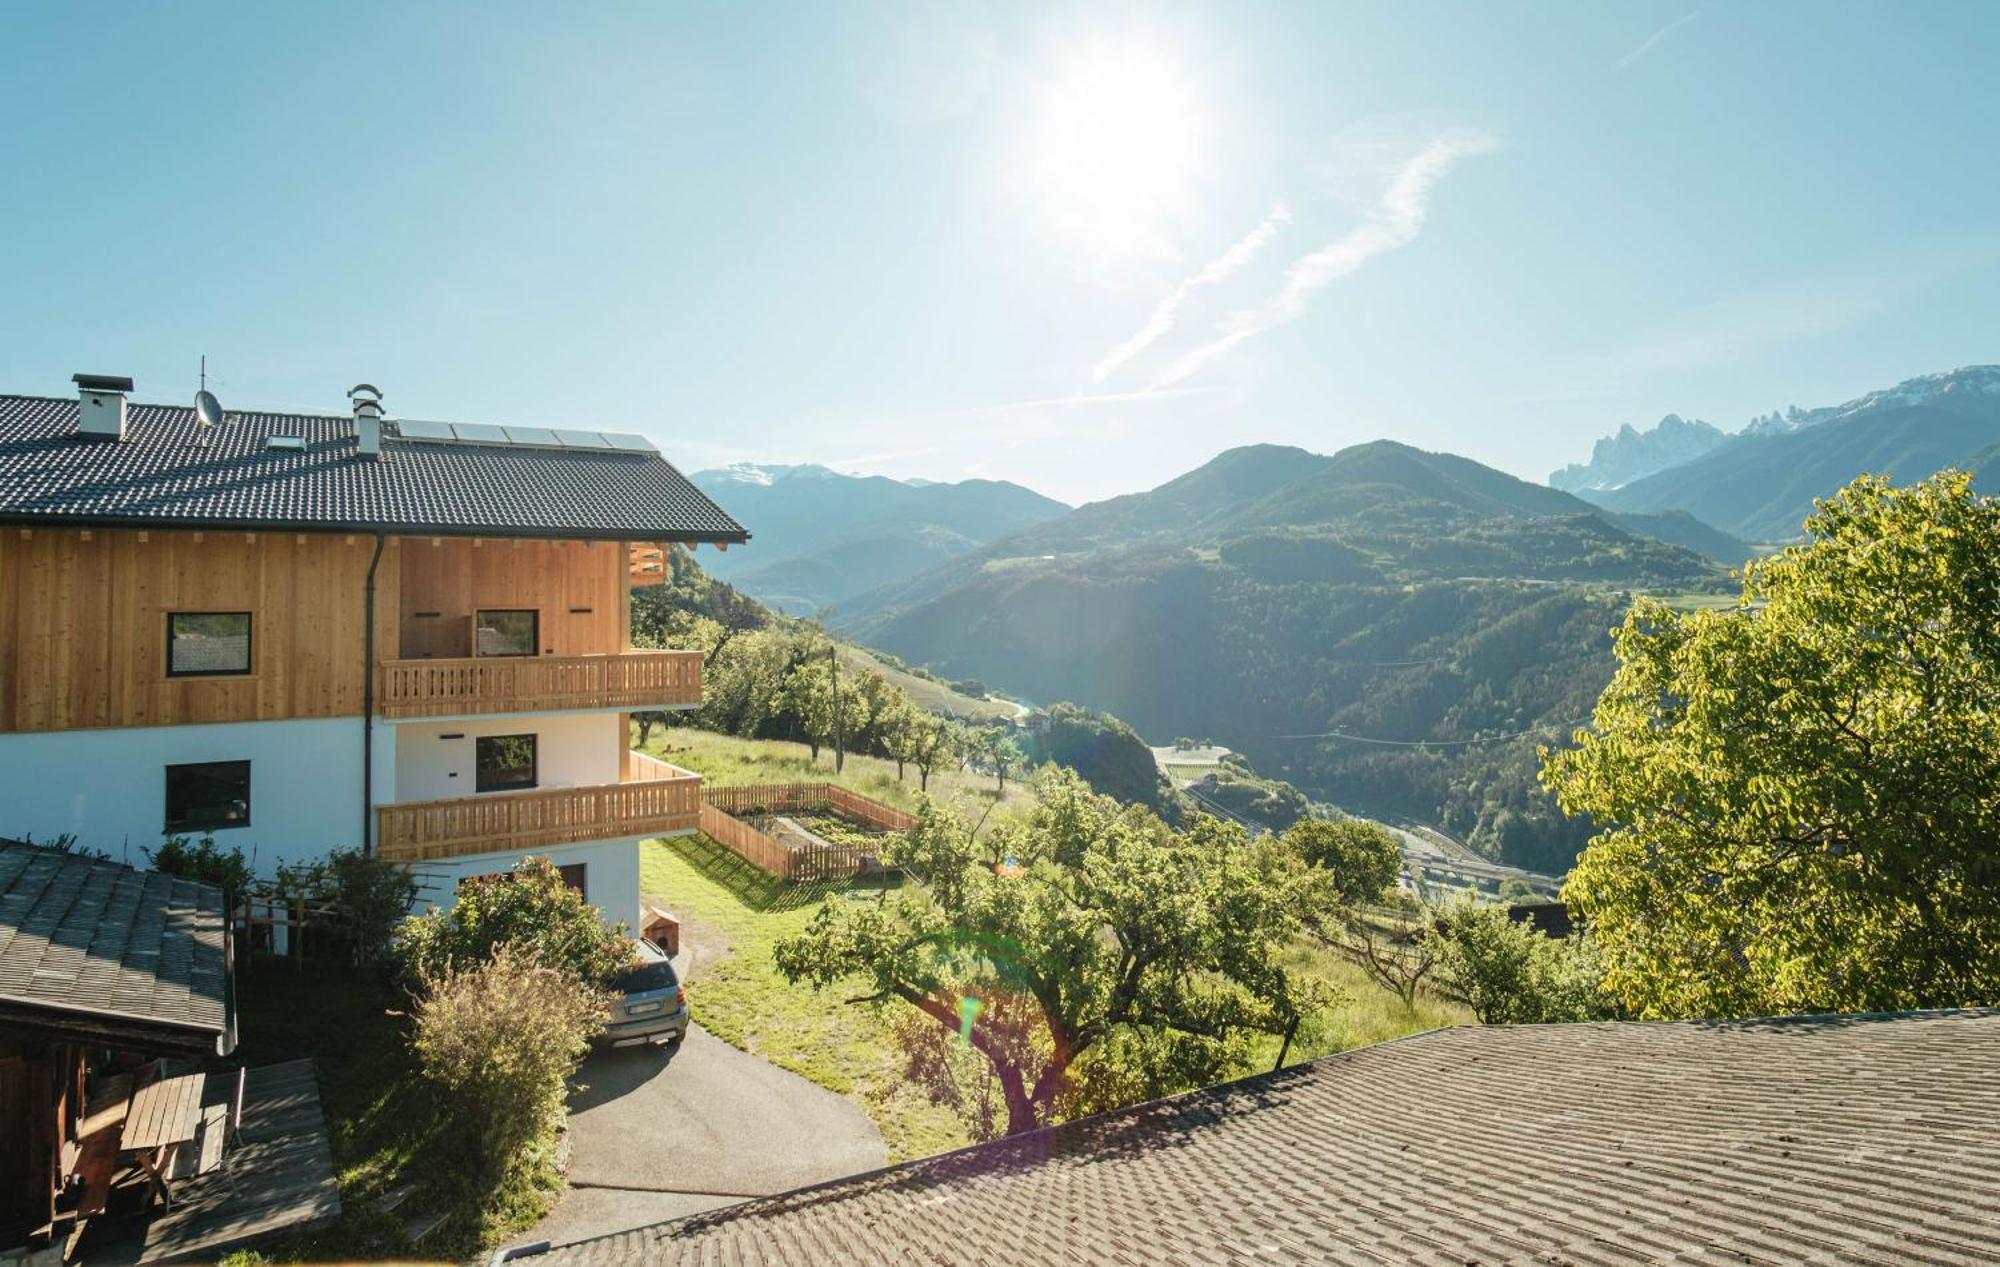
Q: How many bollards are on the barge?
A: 0